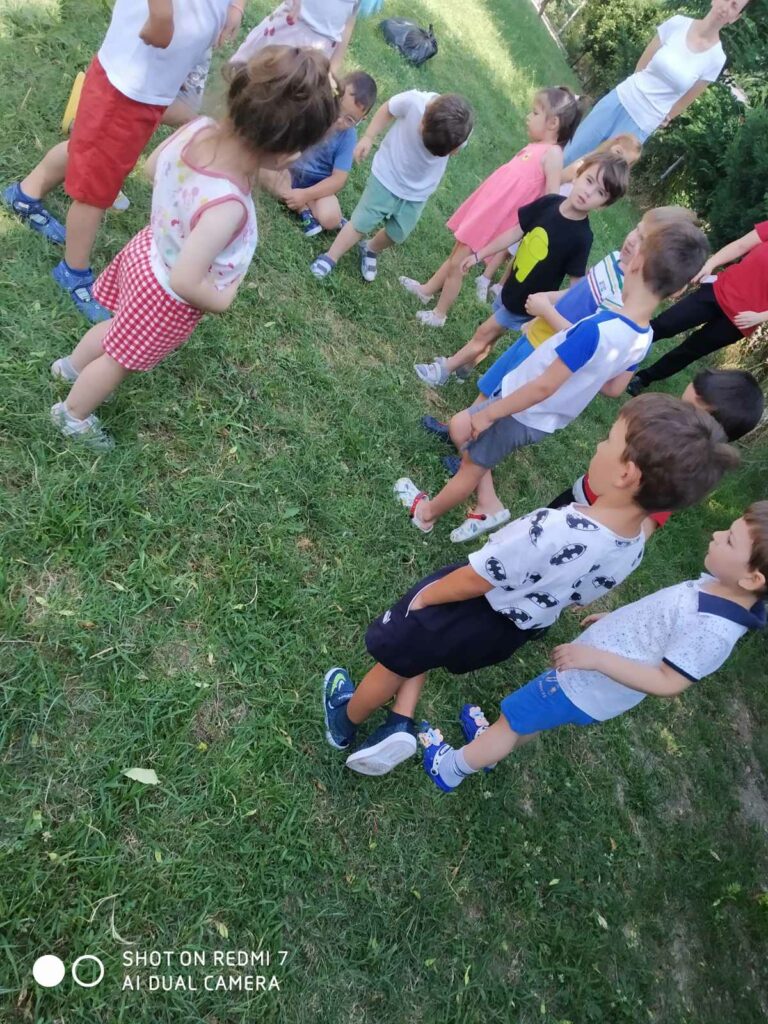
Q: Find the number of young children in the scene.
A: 14